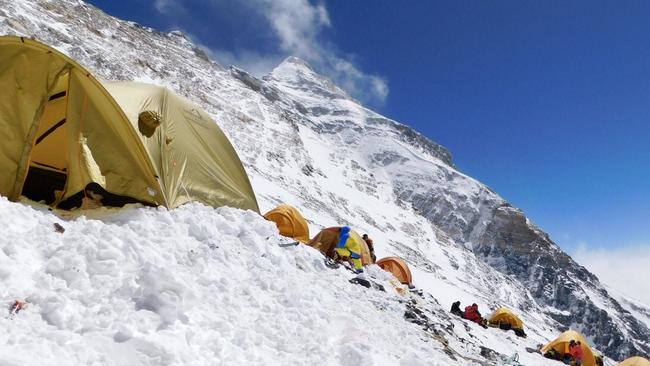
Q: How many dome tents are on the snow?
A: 8